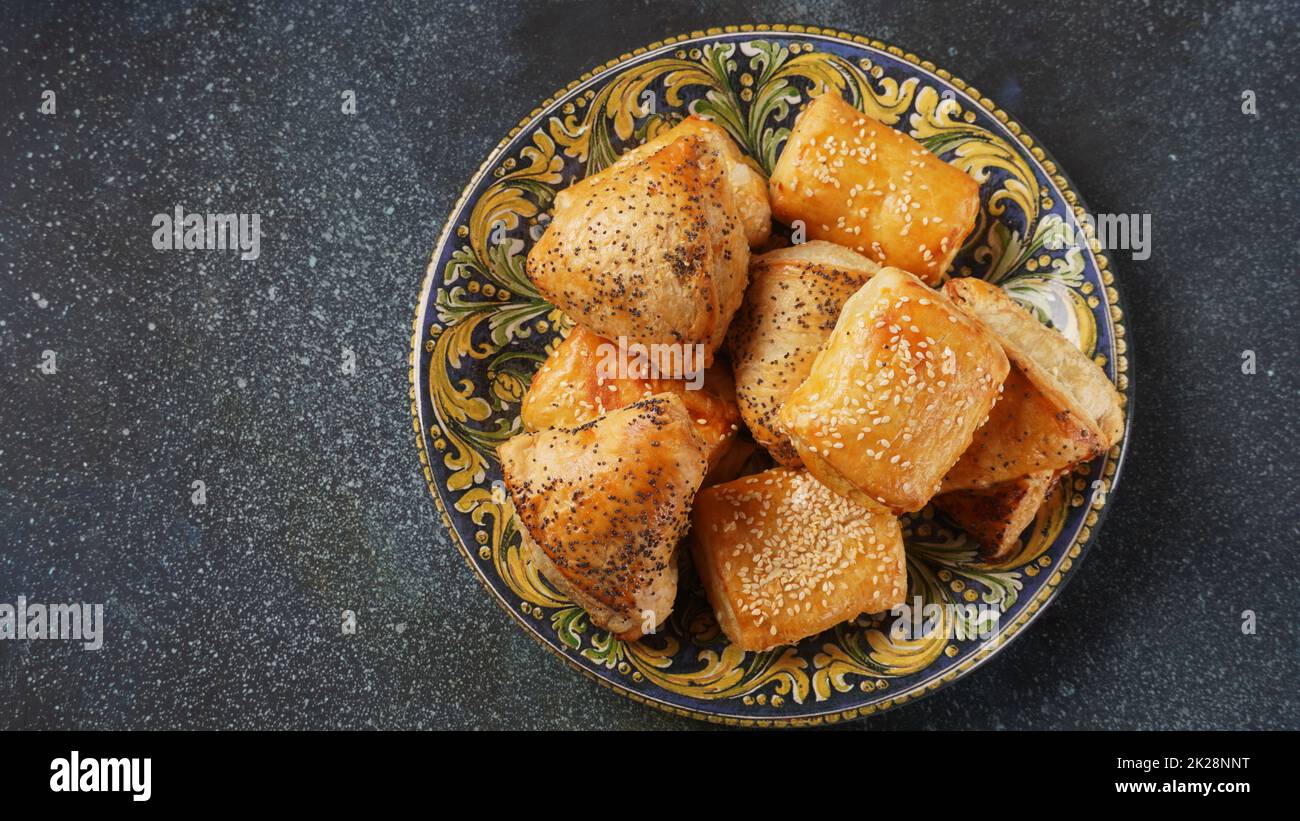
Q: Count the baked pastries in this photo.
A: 10